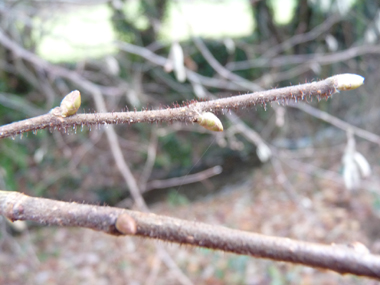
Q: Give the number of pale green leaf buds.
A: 3